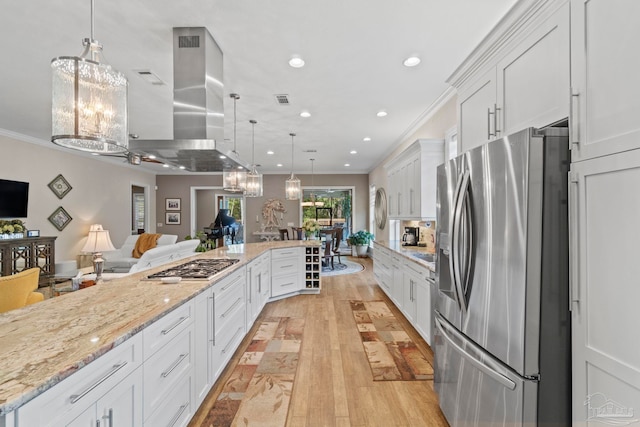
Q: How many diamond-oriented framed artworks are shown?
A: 2